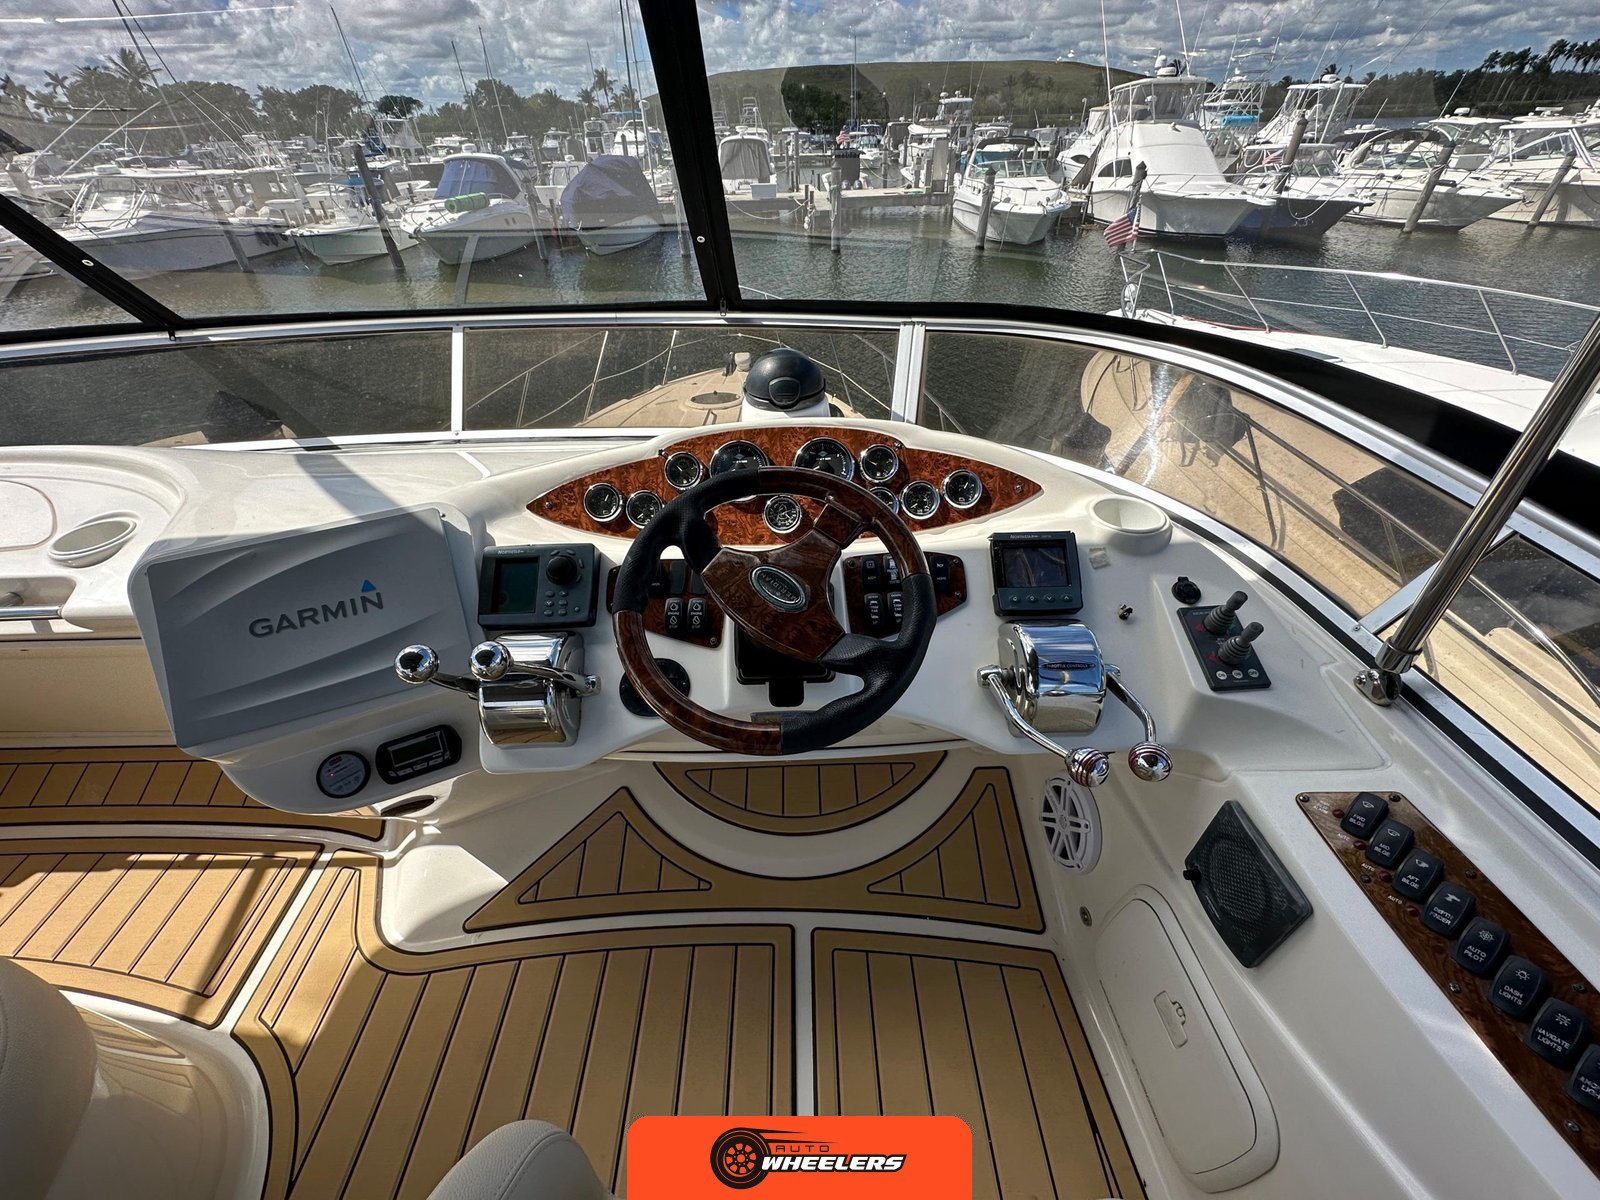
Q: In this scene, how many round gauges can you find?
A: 10